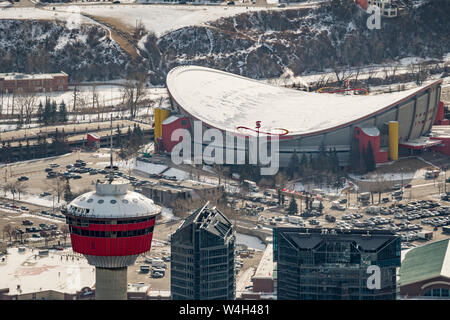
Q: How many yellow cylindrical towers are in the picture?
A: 2